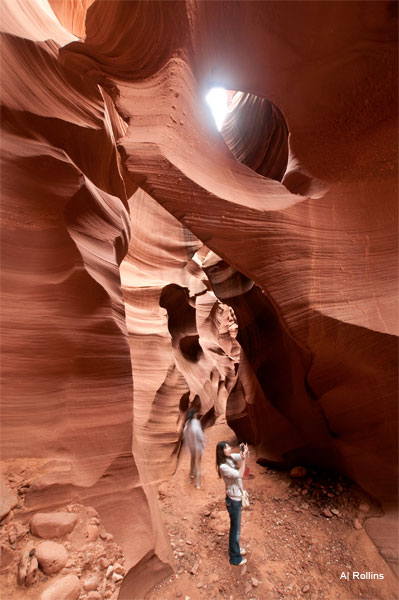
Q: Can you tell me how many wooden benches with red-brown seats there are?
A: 0